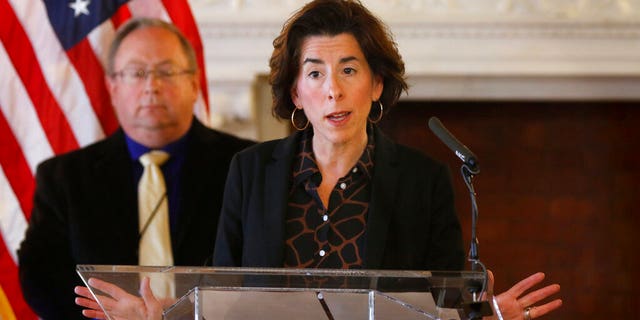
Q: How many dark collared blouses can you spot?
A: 1